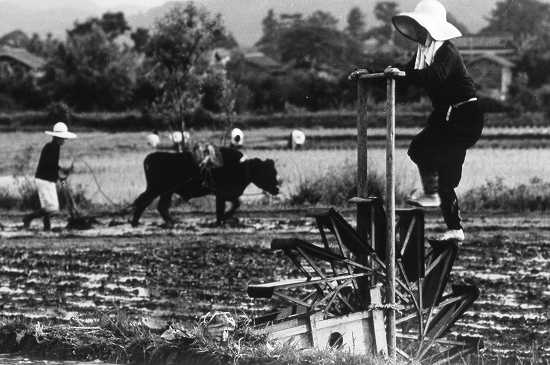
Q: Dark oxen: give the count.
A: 1